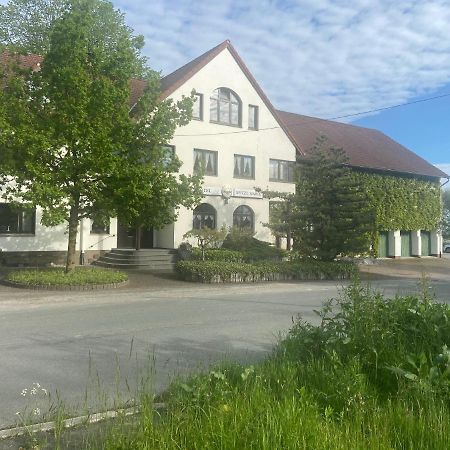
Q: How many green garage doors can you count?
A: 3